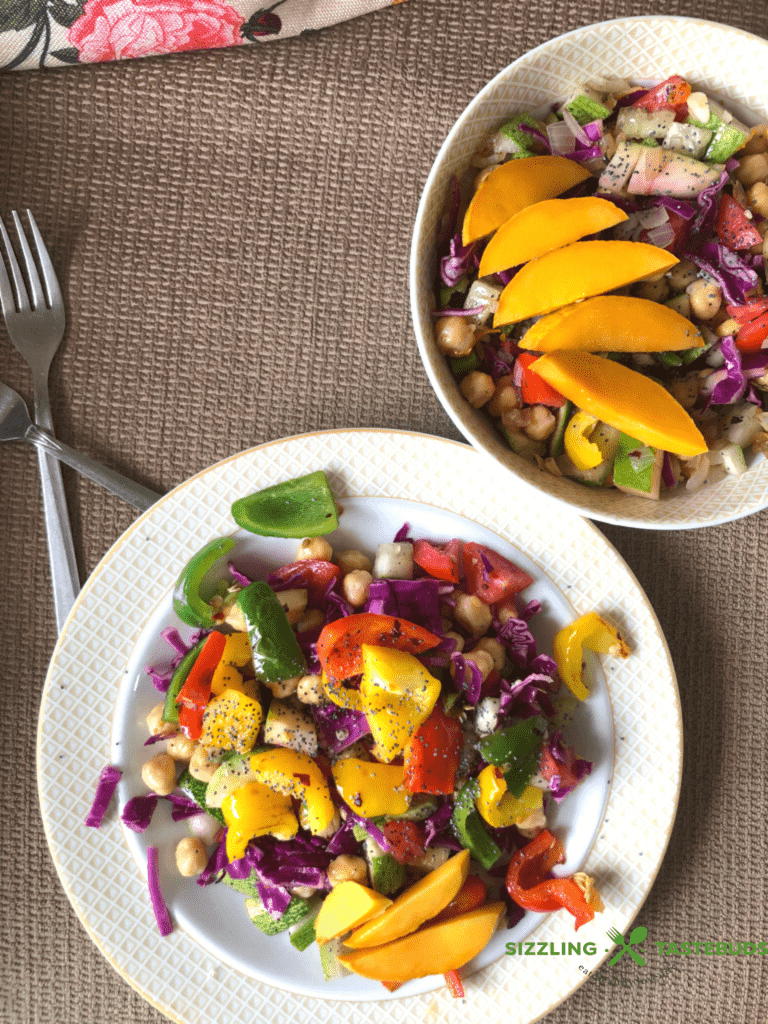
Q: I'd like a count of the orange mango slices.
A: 8